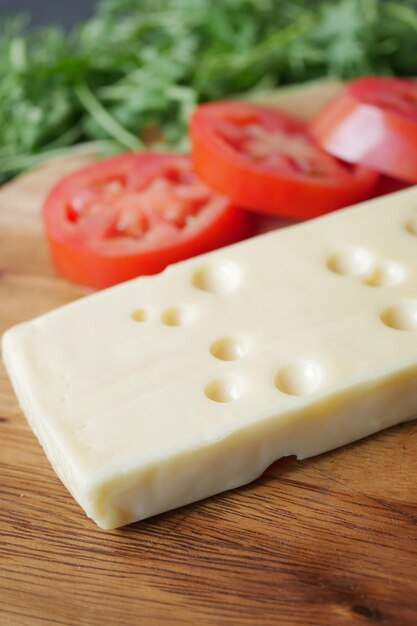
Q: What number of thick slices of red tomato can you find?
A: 3